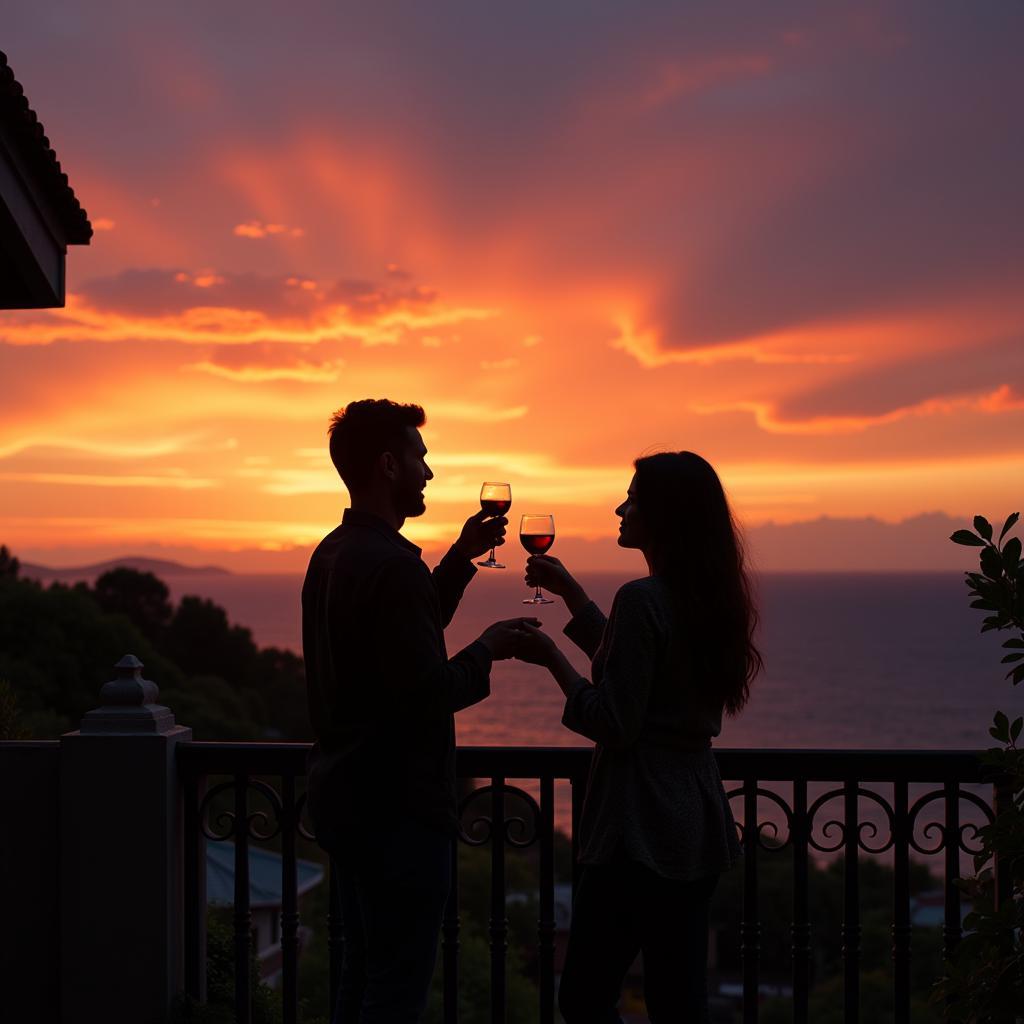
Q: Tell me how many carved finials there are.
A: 1